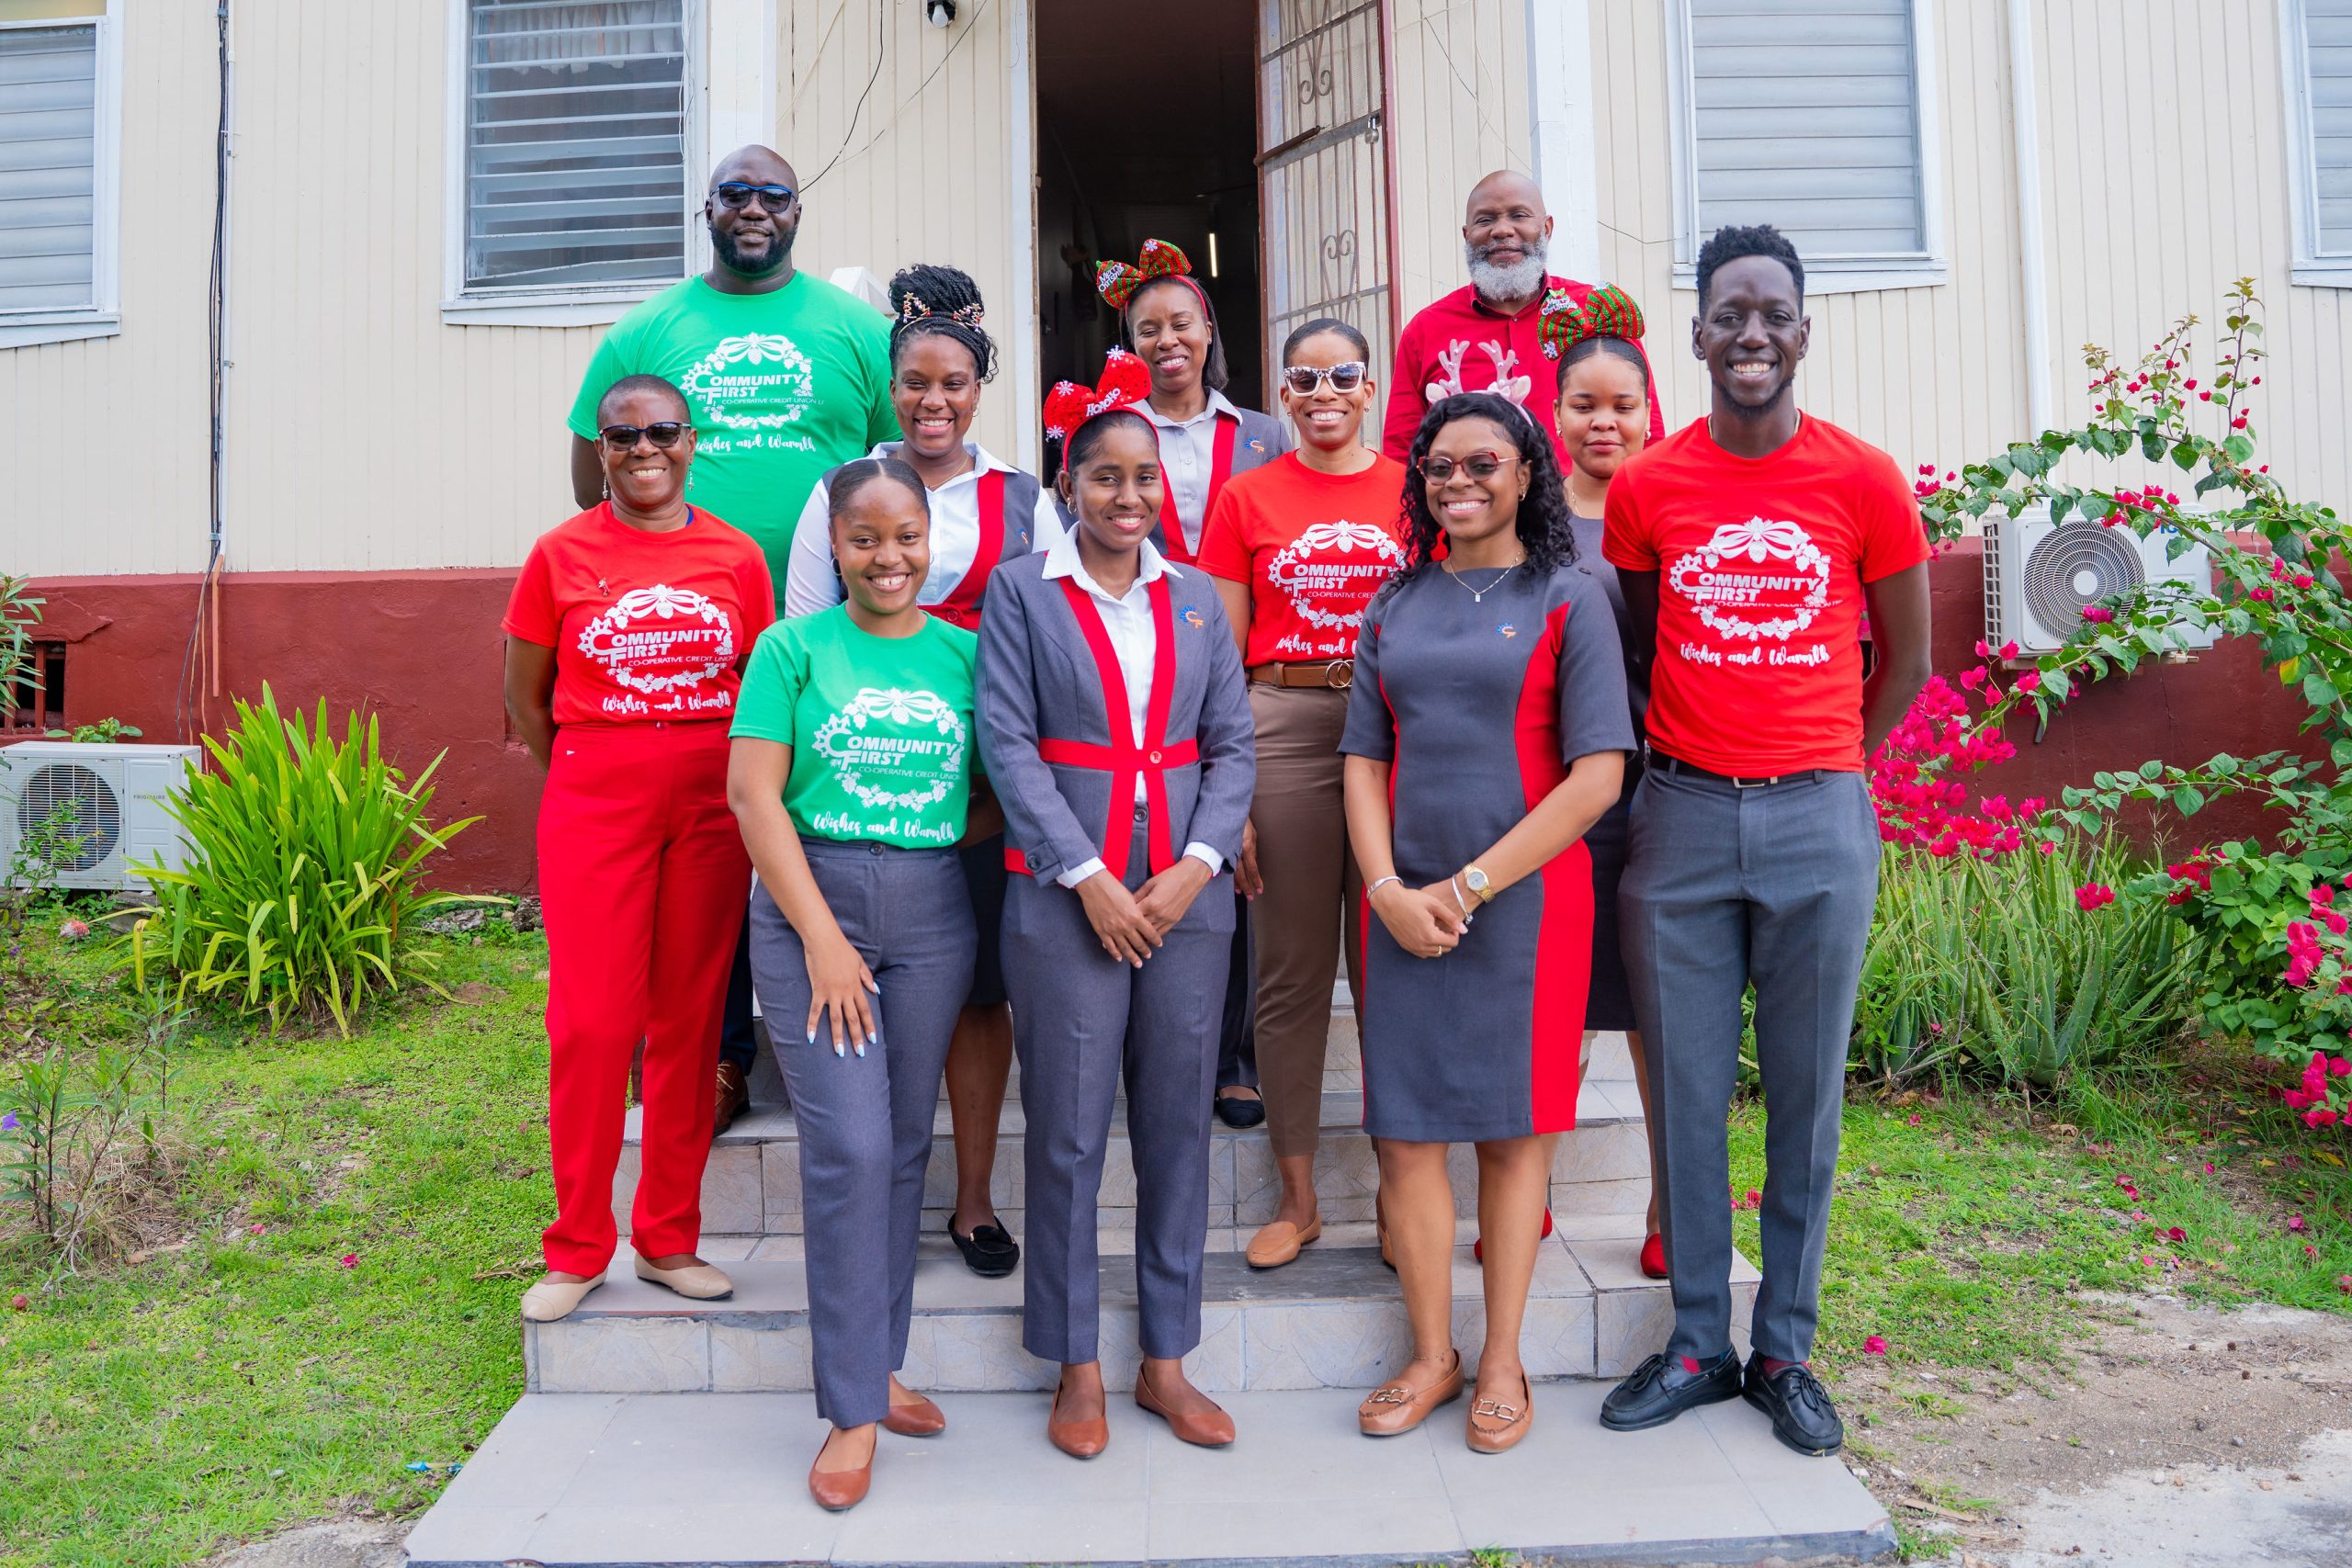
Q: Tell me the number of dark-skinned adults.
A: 11